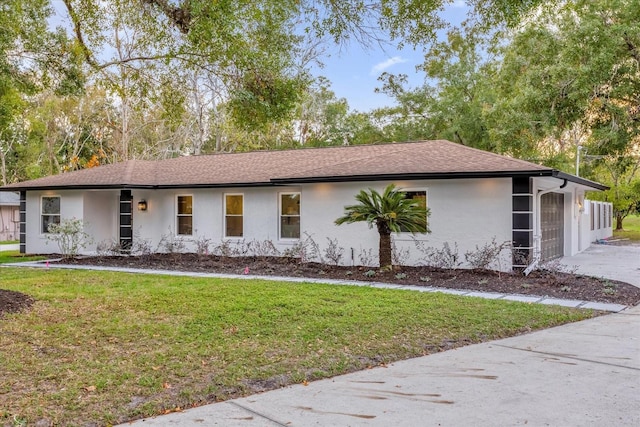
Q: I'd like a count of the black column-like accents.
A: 3